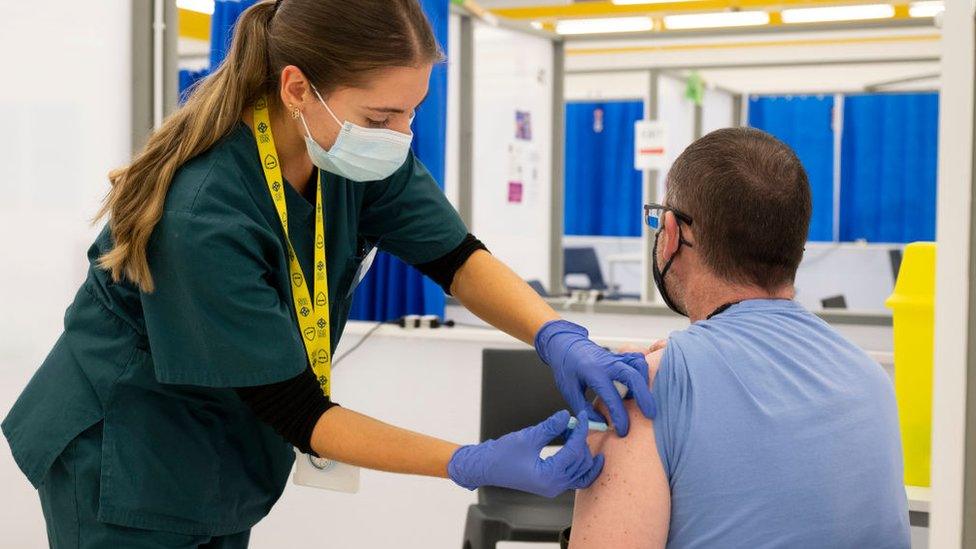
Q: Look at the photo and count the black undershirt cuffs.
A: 2